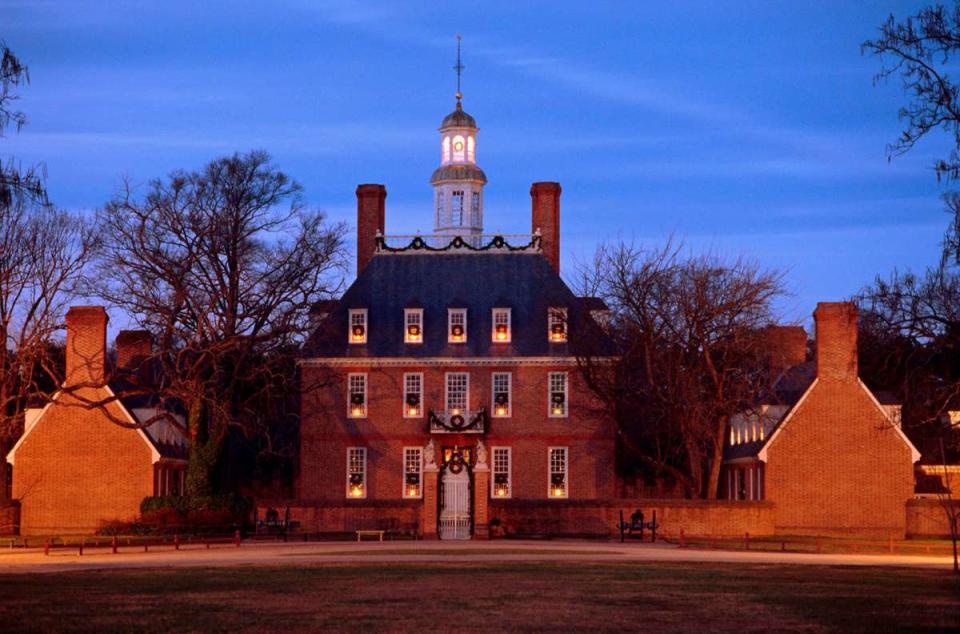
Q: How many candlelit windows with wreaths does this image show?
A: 13